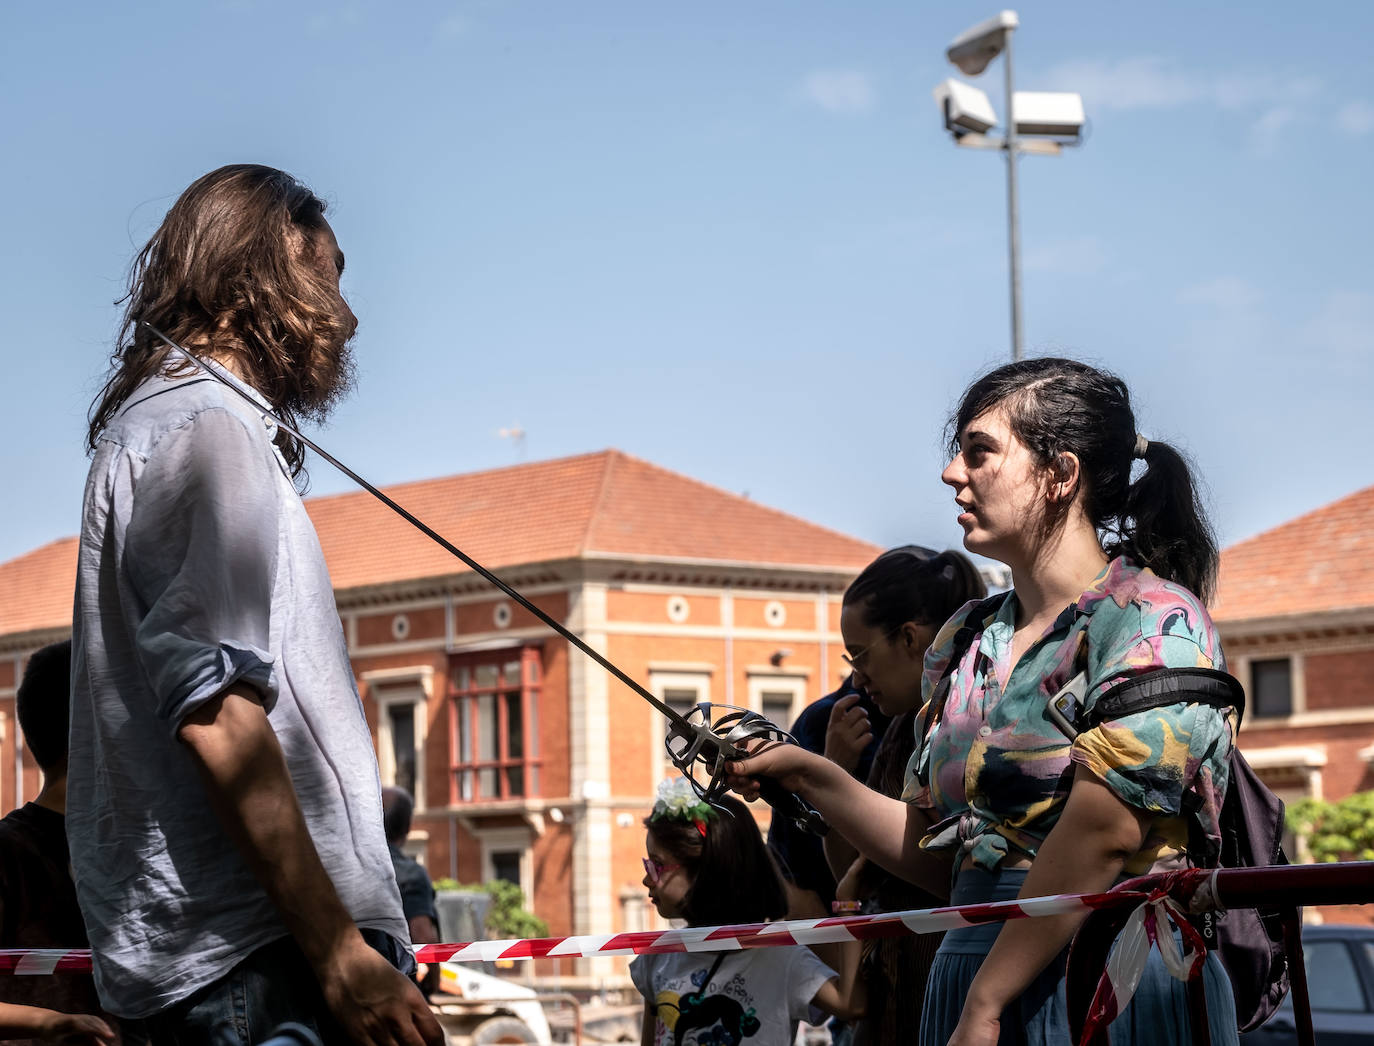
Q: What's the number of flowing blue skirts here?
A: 1